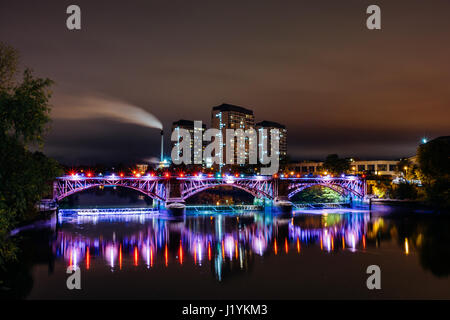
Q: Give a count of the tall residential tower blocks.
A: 3